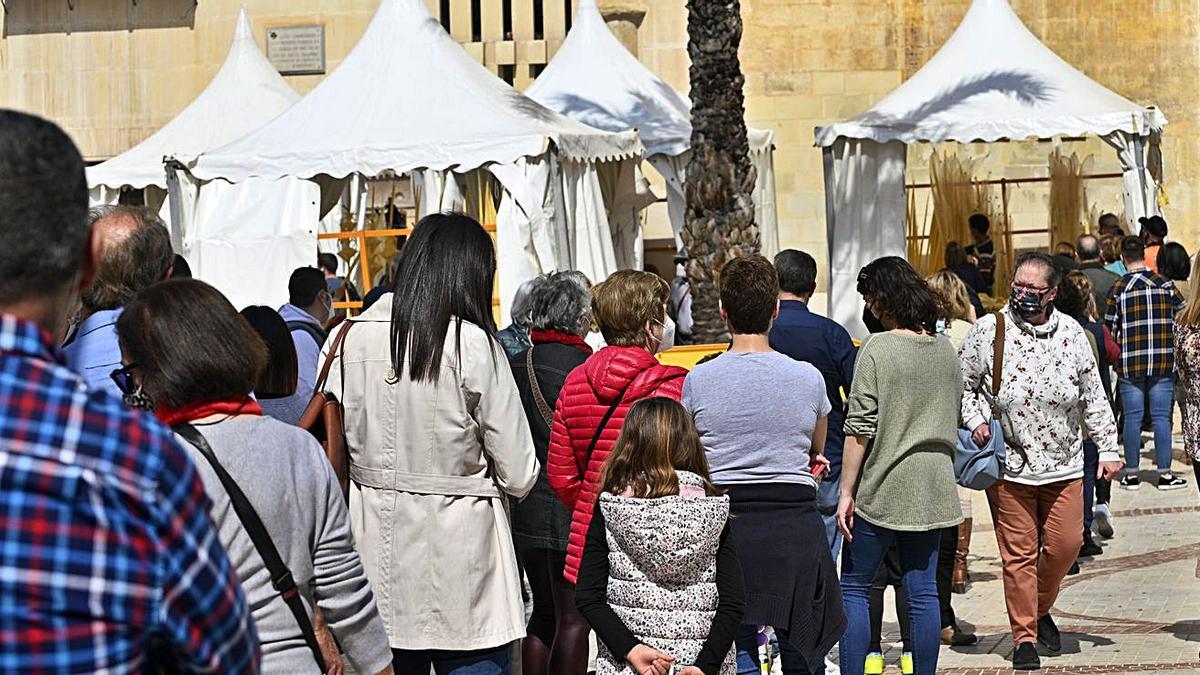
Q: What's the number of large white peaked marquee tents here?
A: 4